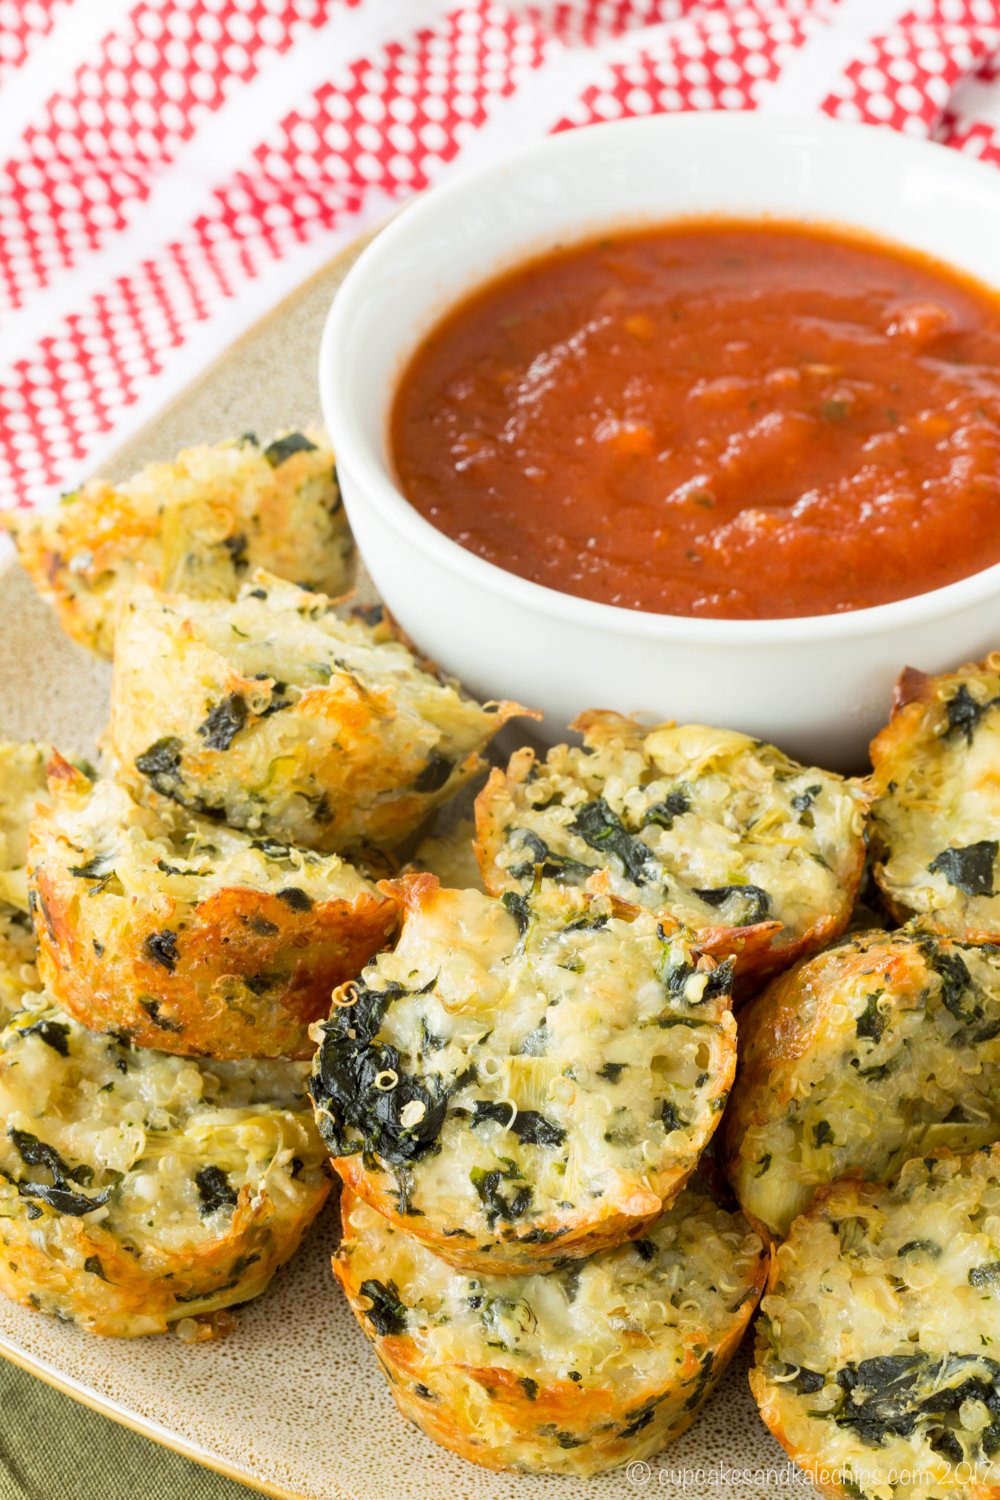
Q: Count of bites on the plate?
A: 11